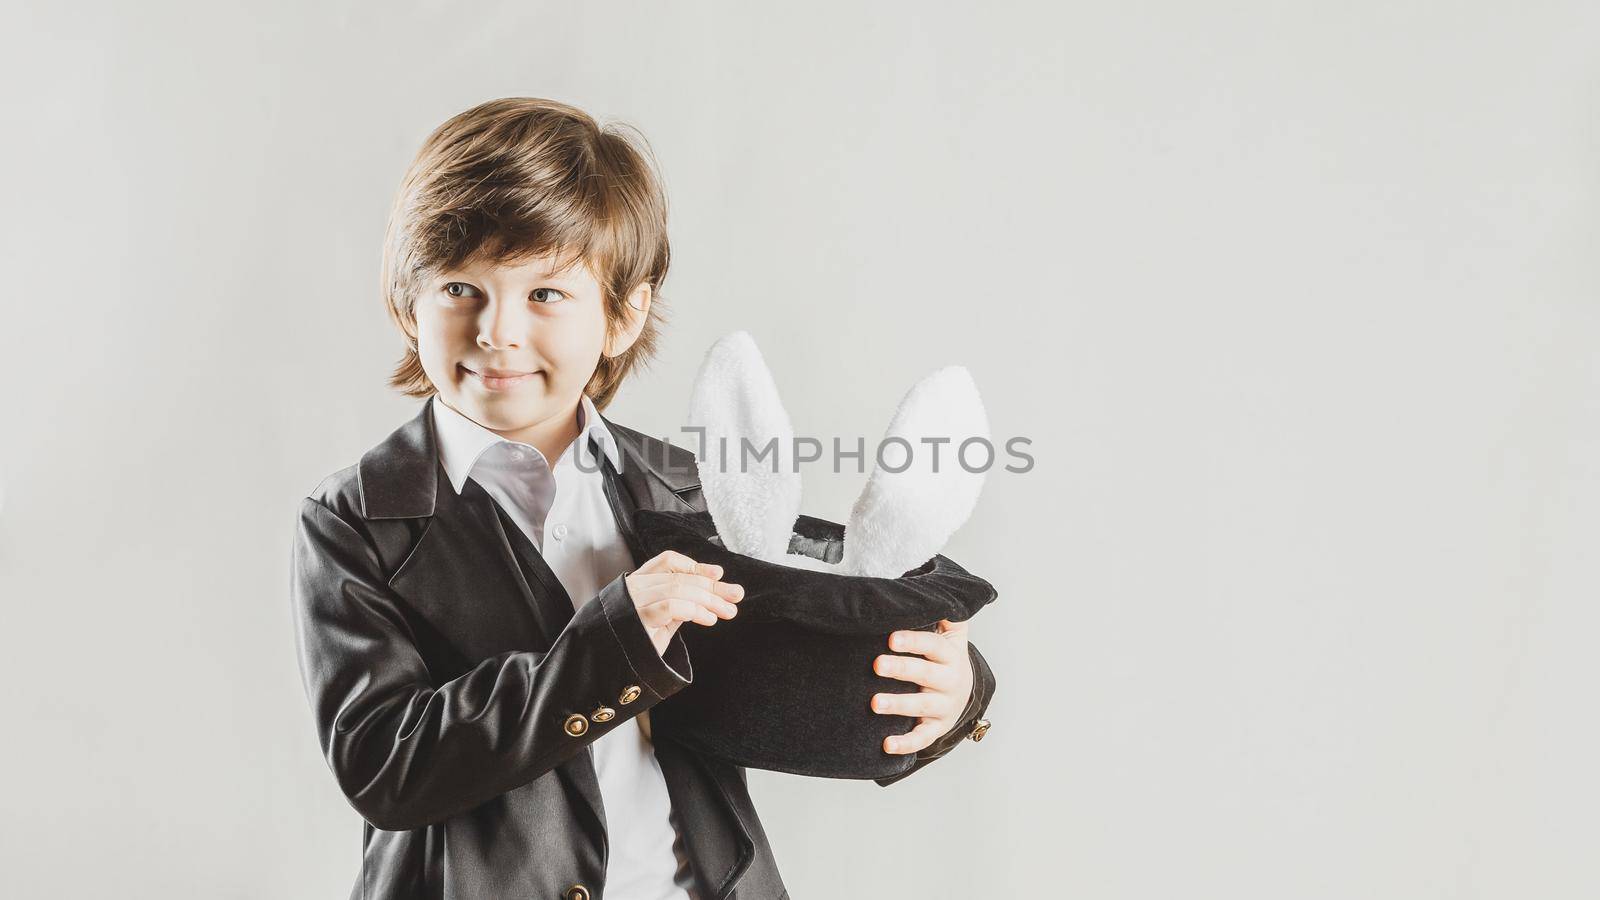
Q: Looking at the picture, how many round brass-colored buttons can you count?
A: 5